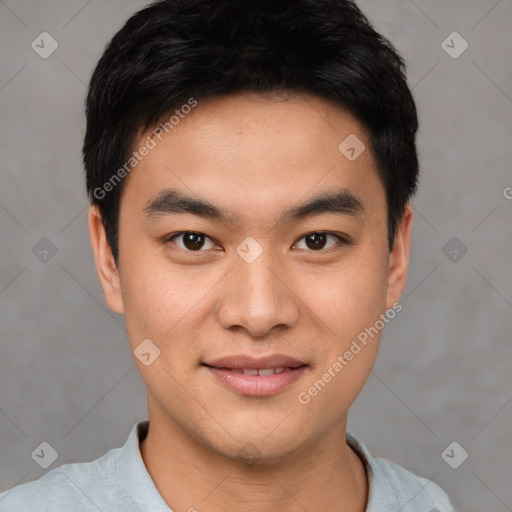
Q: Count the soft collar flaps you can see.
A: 2